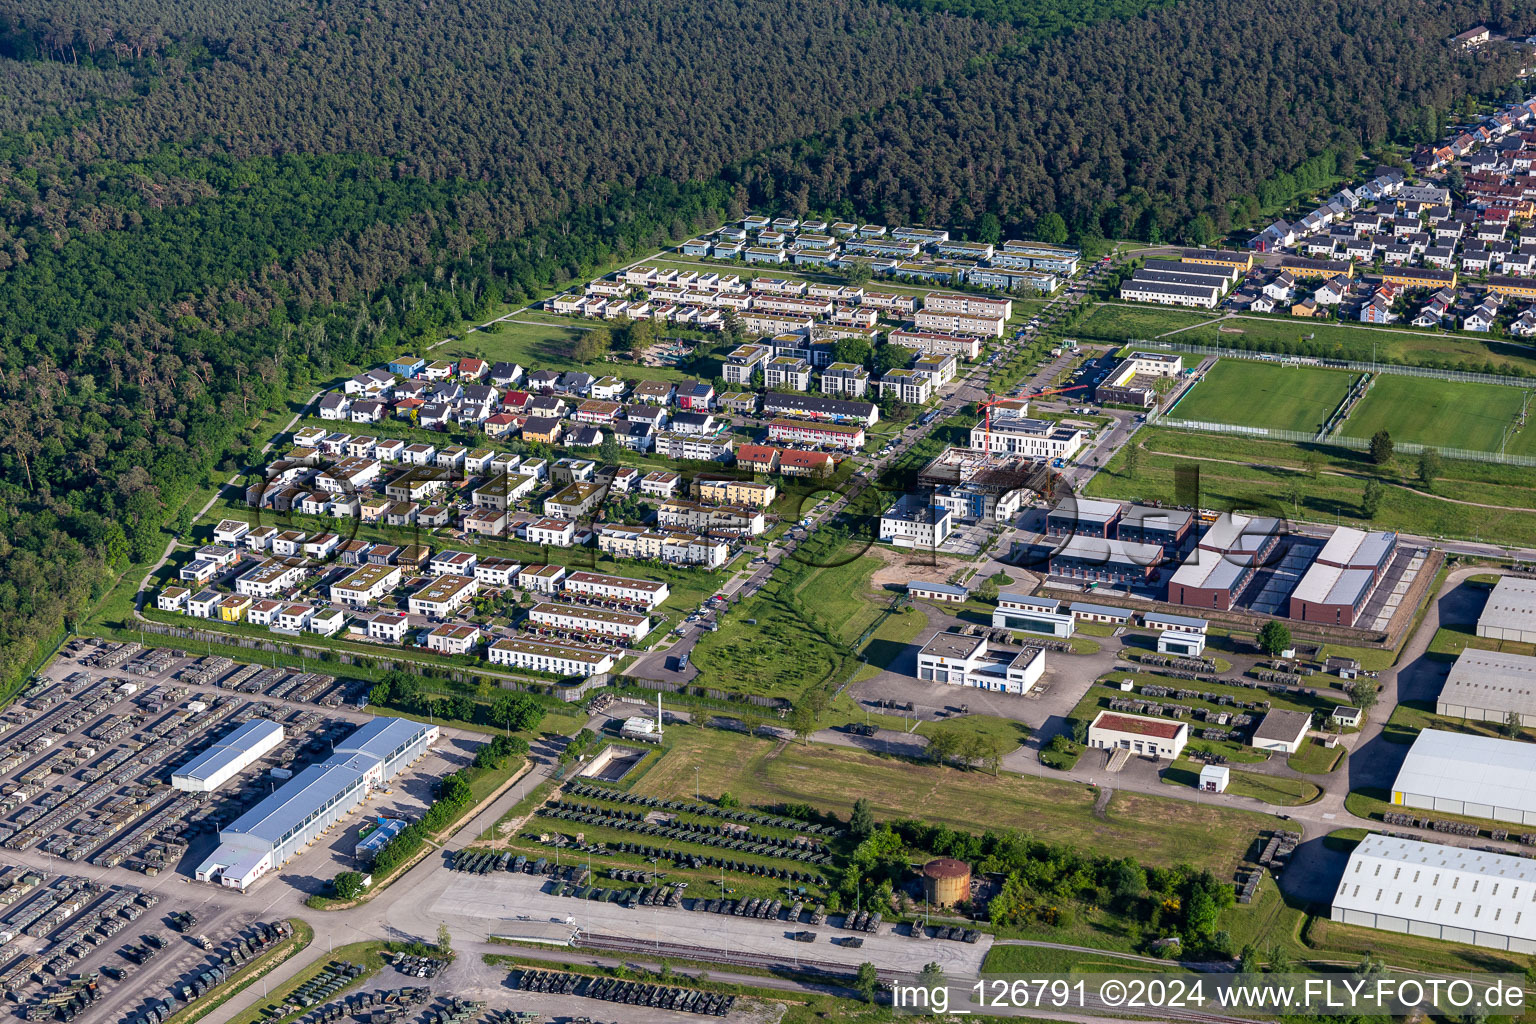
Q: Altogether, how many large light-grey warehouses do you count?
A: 4